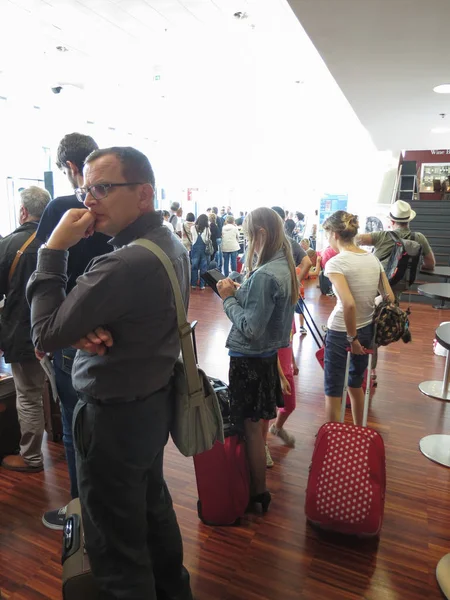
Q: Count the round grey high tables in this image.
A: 3